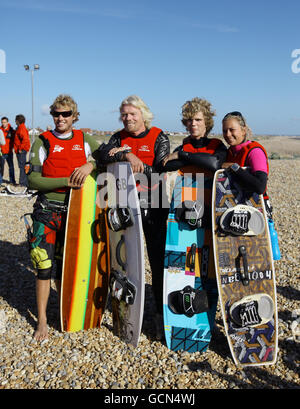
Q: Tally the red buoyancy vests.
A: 4